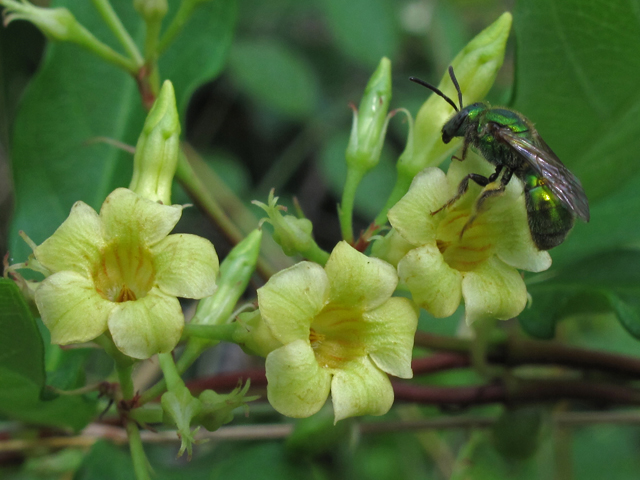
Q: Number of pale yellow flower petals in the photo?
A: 15